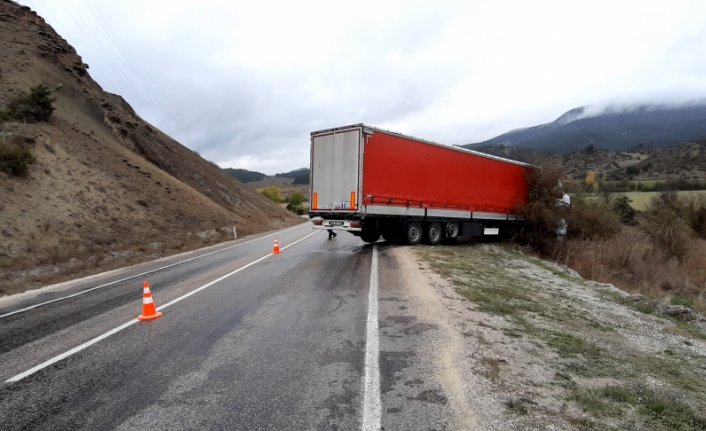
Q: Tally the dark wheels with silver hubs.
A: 3